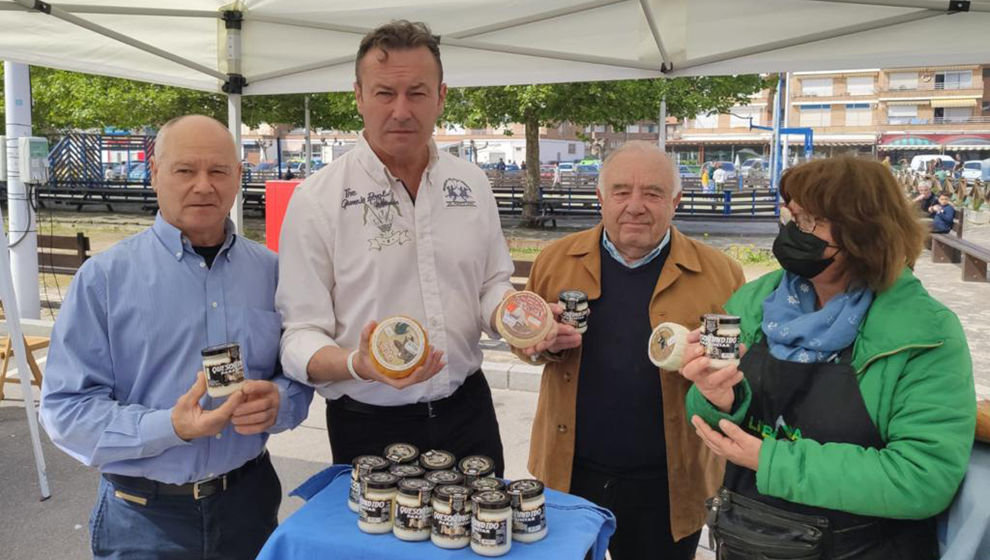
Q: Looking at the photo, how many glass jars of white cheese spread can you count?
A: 15